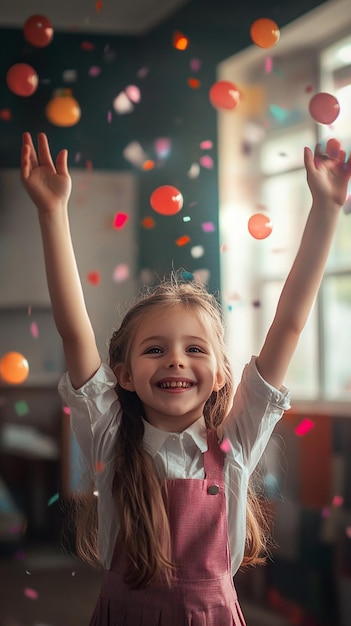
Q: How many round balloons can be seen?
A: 9